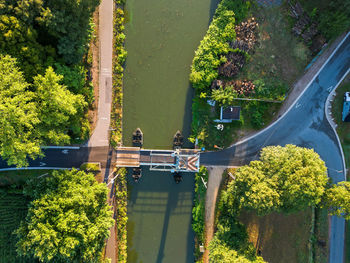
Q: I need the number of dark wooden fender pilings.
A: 4